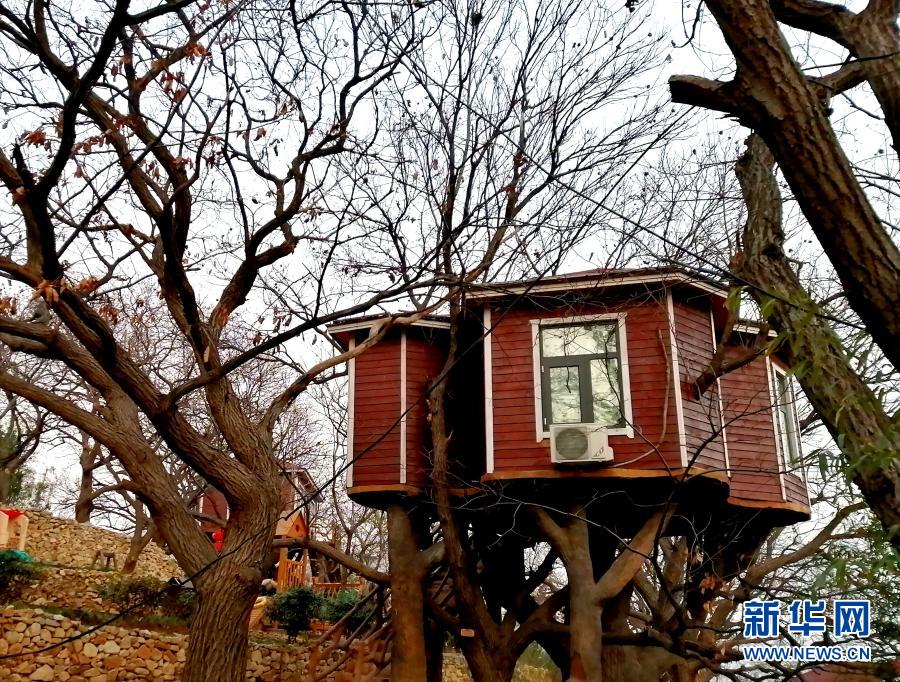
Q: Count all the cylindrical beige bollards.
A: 0